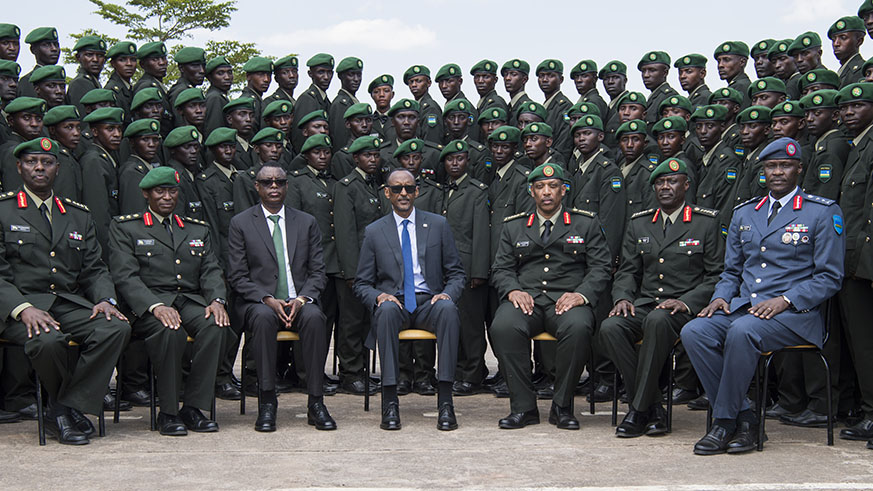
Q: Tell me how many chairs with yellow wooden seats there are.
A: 7